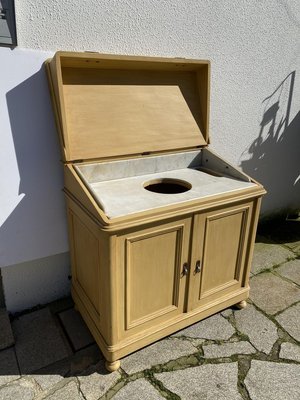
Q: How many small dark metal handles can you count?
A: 2